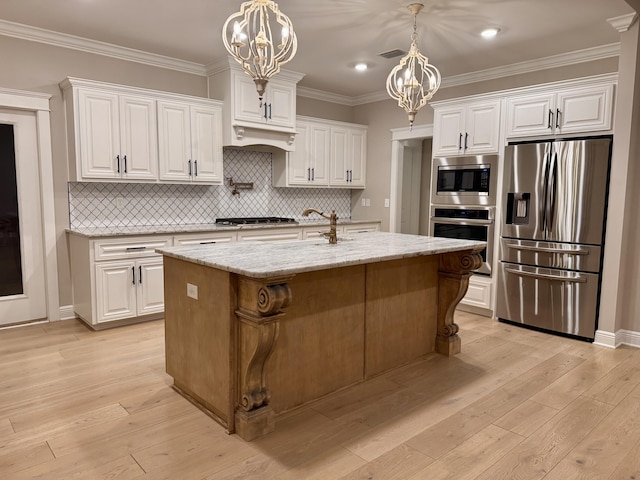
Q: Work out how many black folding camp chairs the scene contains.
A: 0